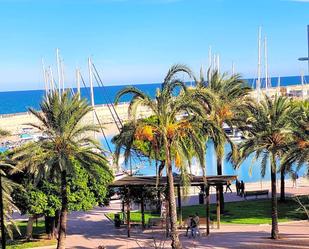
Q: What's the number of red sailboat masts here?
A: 0